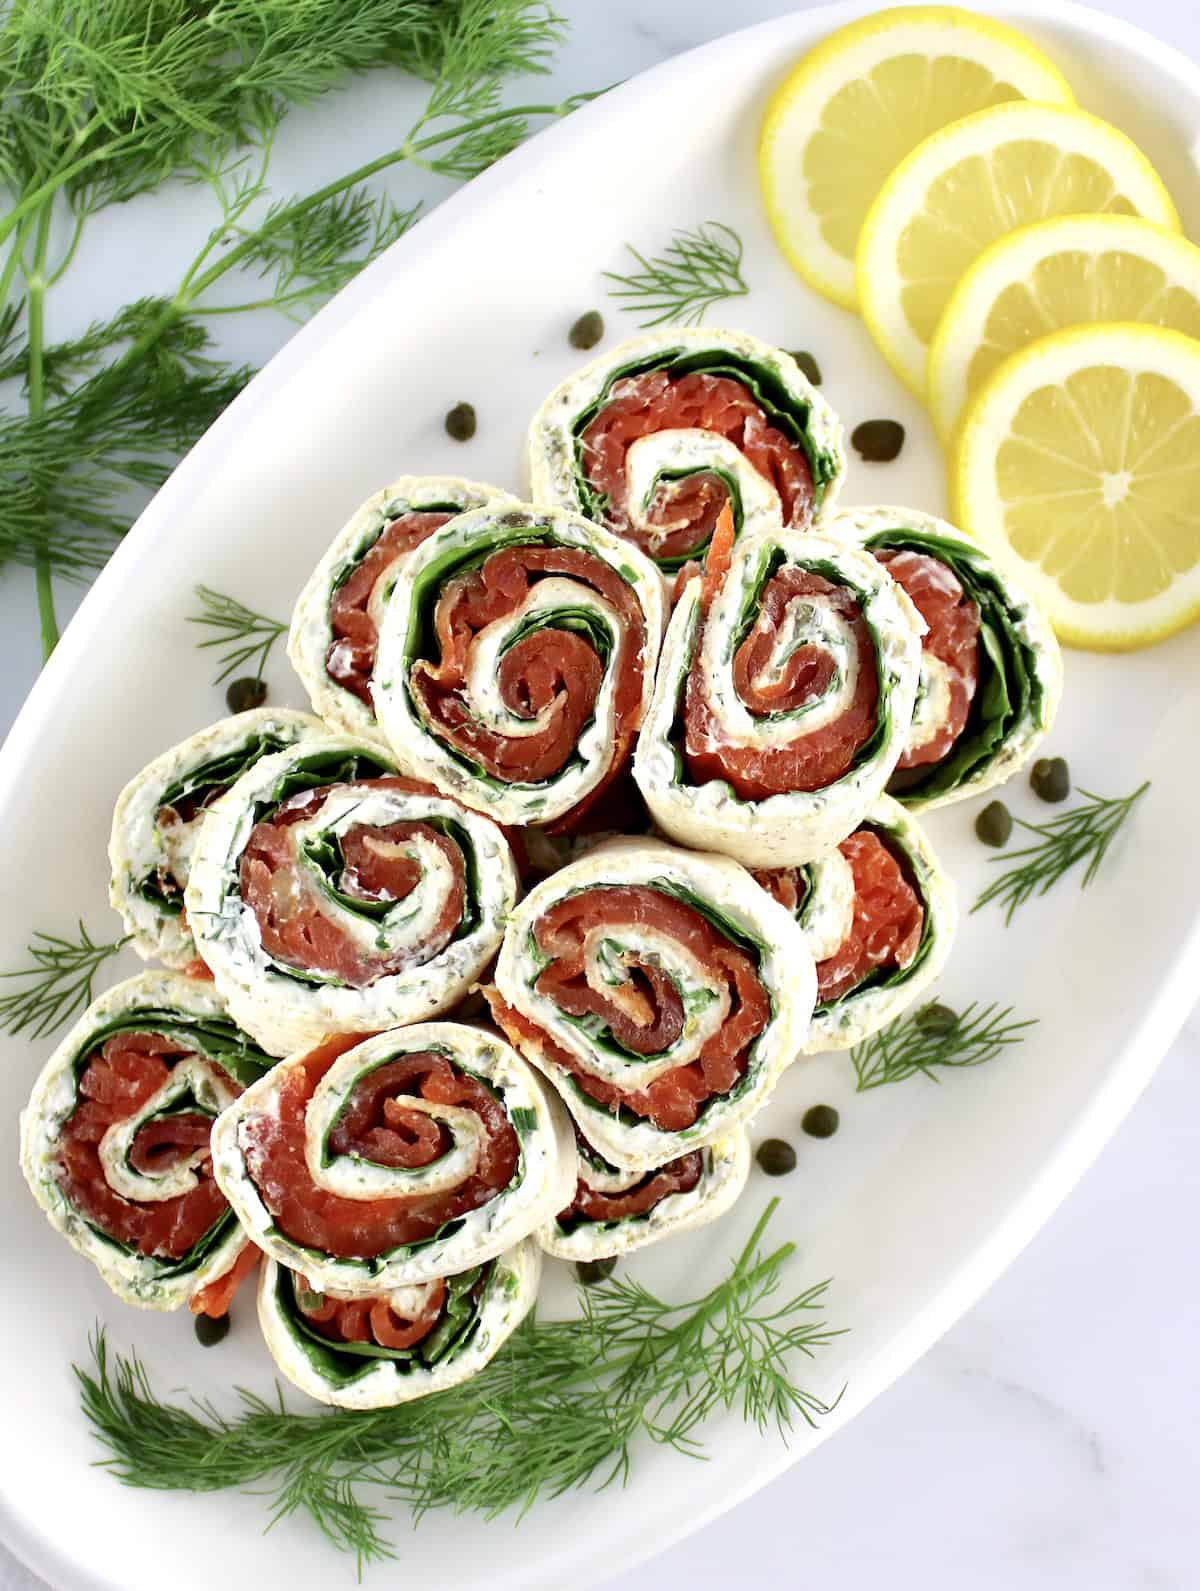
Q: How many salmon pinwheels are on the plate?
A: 13